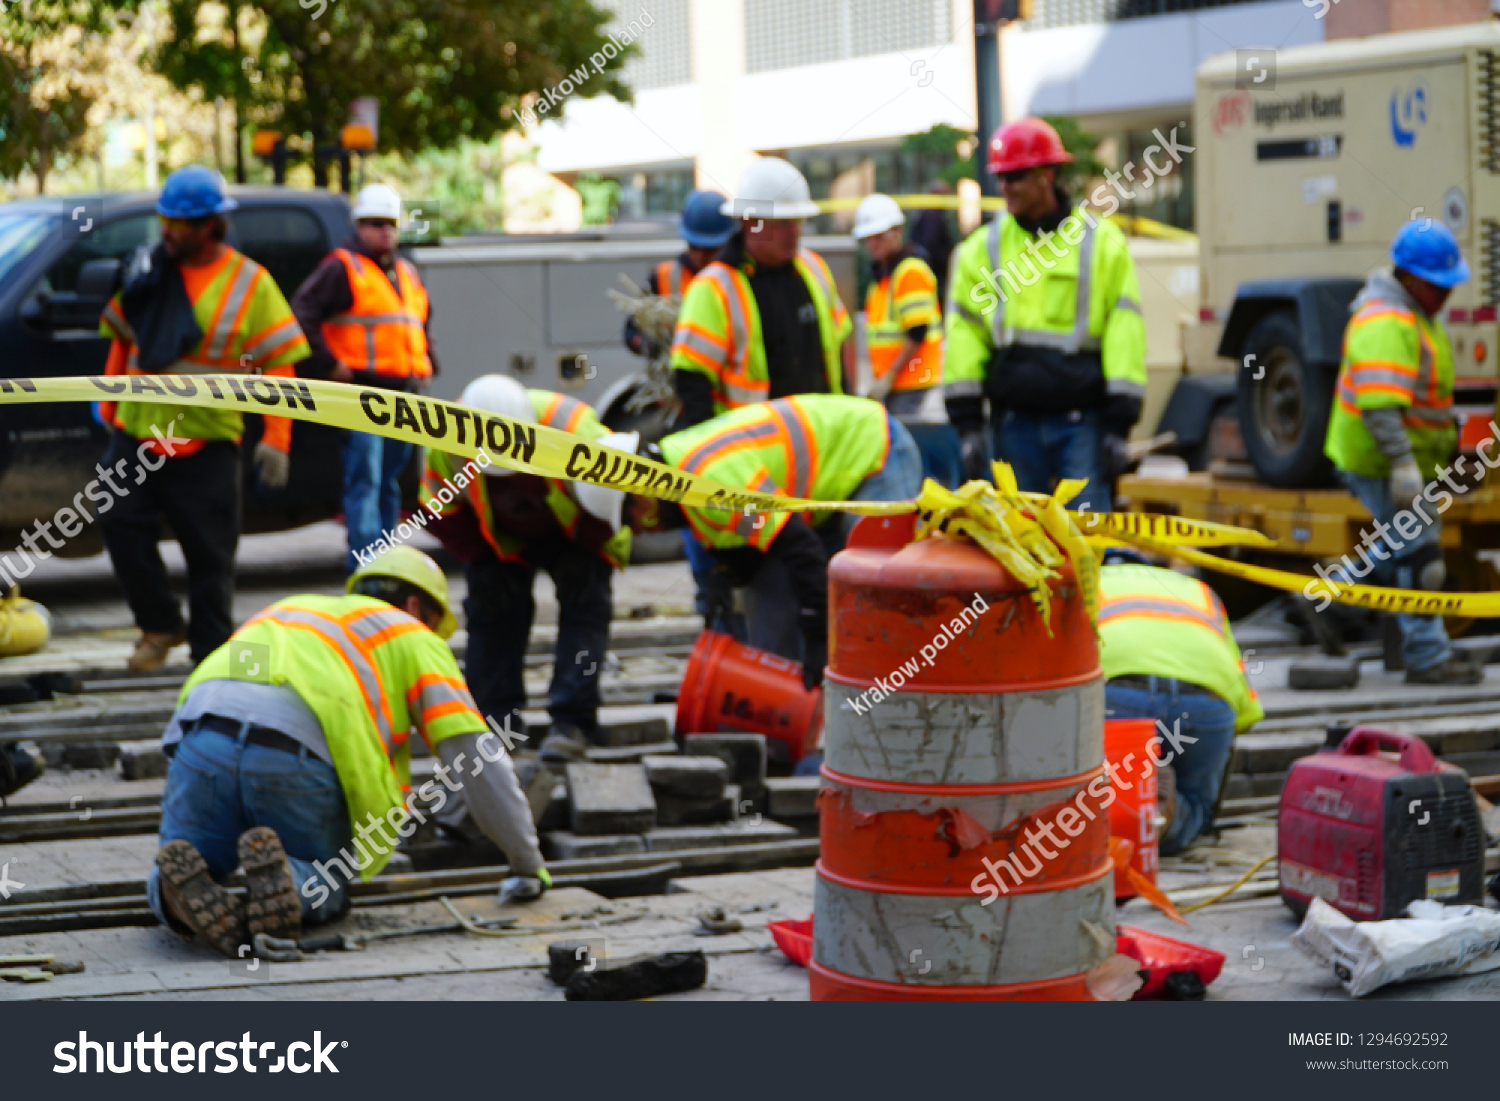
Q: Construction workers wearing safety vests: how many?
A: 11